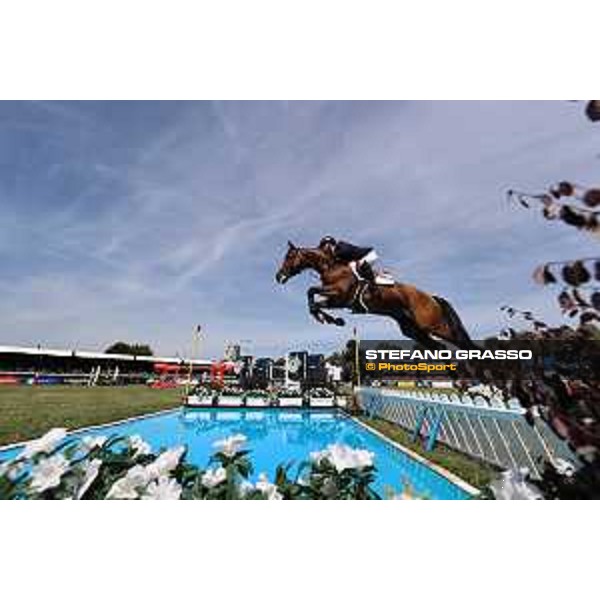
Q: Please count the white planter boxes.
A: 5